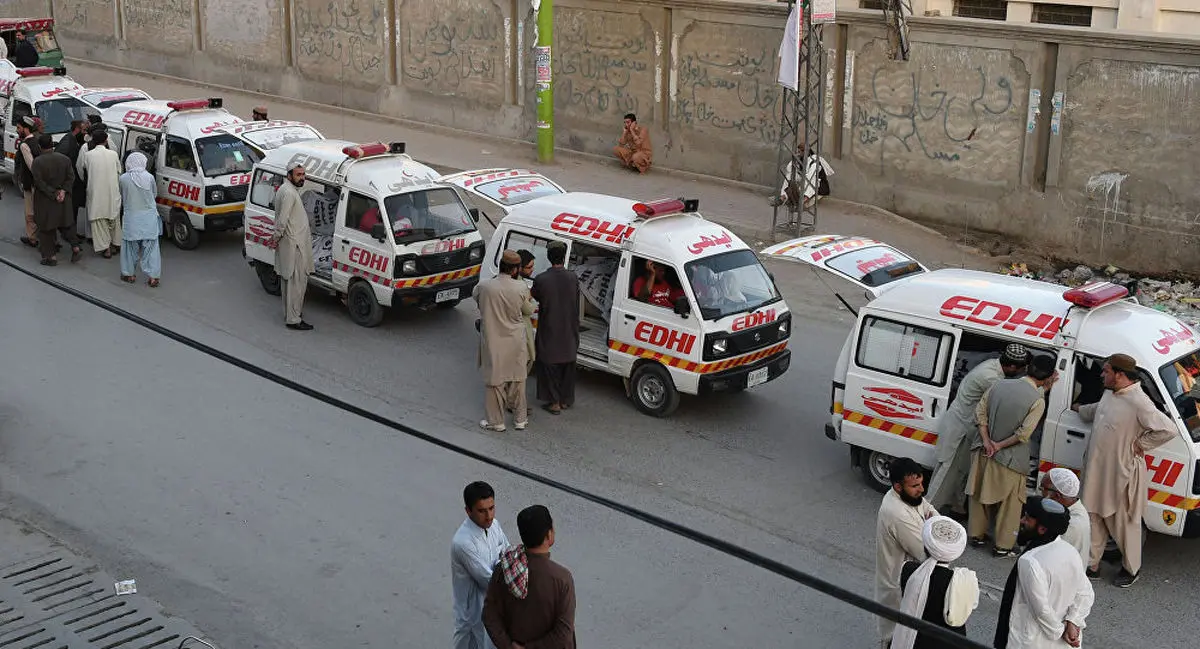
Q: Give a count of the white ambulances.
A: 5